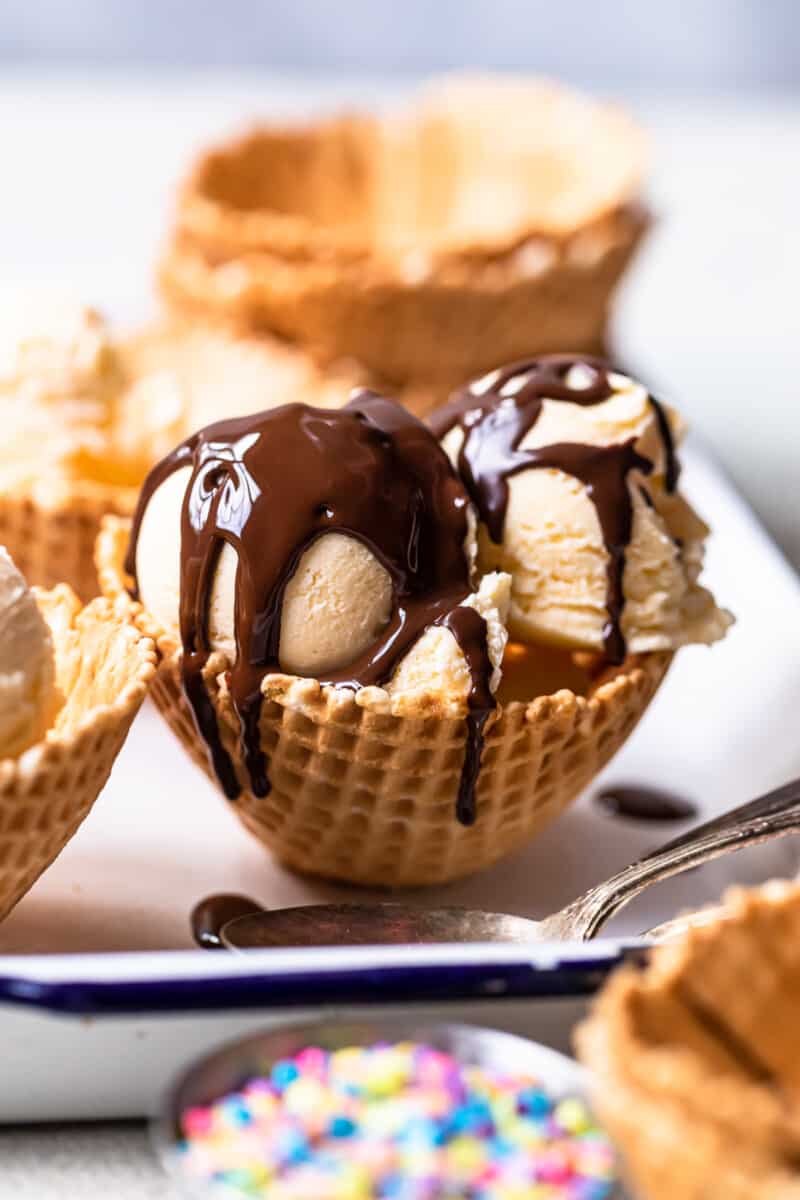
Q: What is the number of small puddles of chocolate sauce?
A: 2